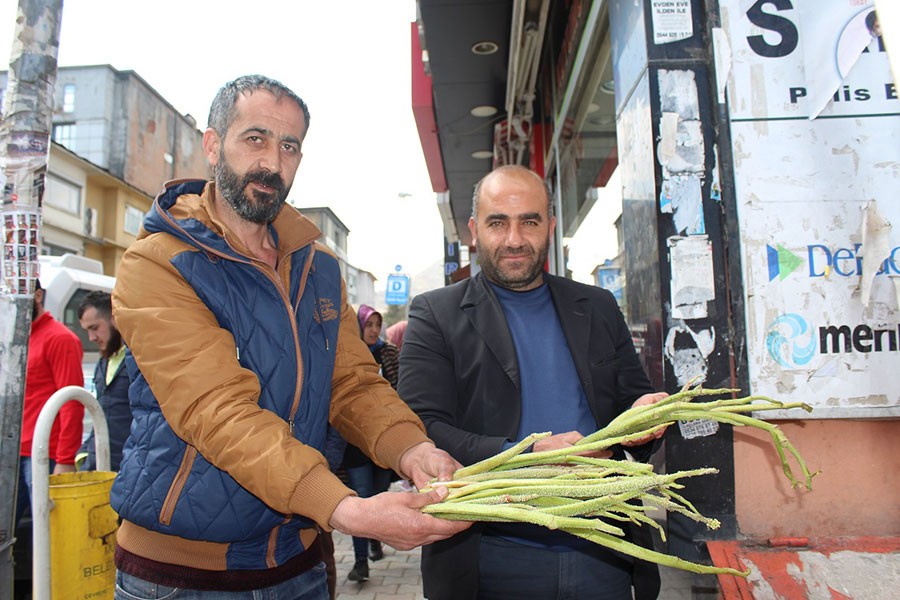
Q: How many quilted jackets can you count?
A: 1